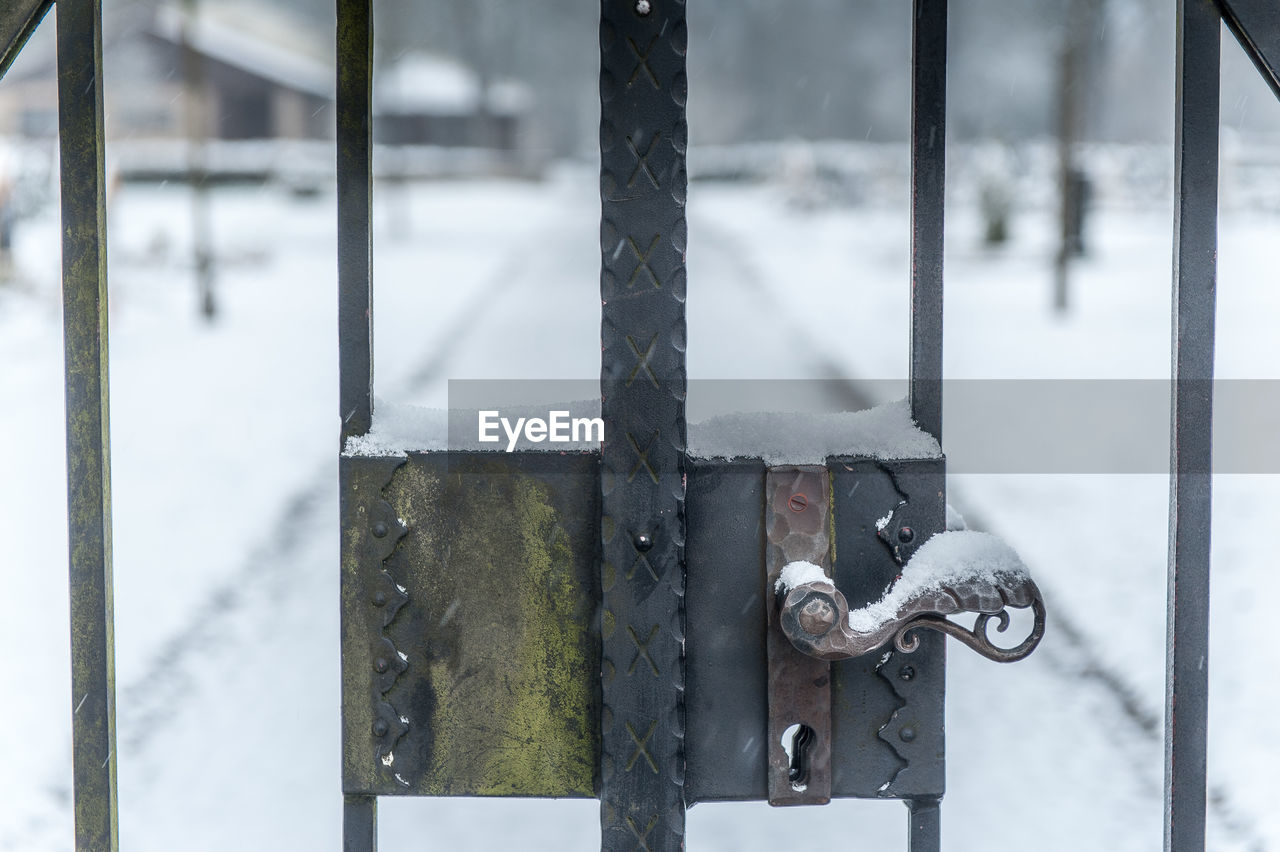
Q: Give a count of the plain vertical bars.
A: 4